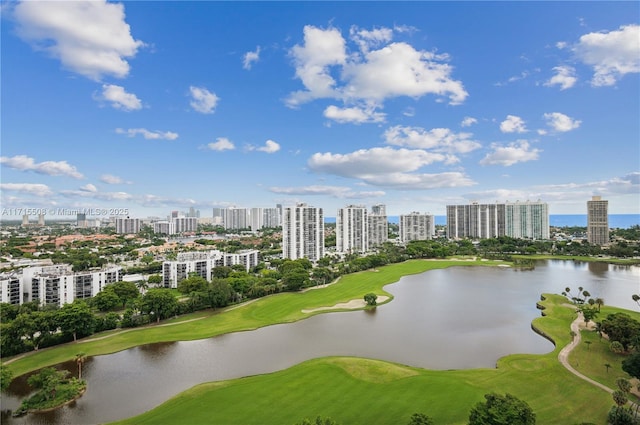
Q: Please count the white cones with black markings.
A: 0